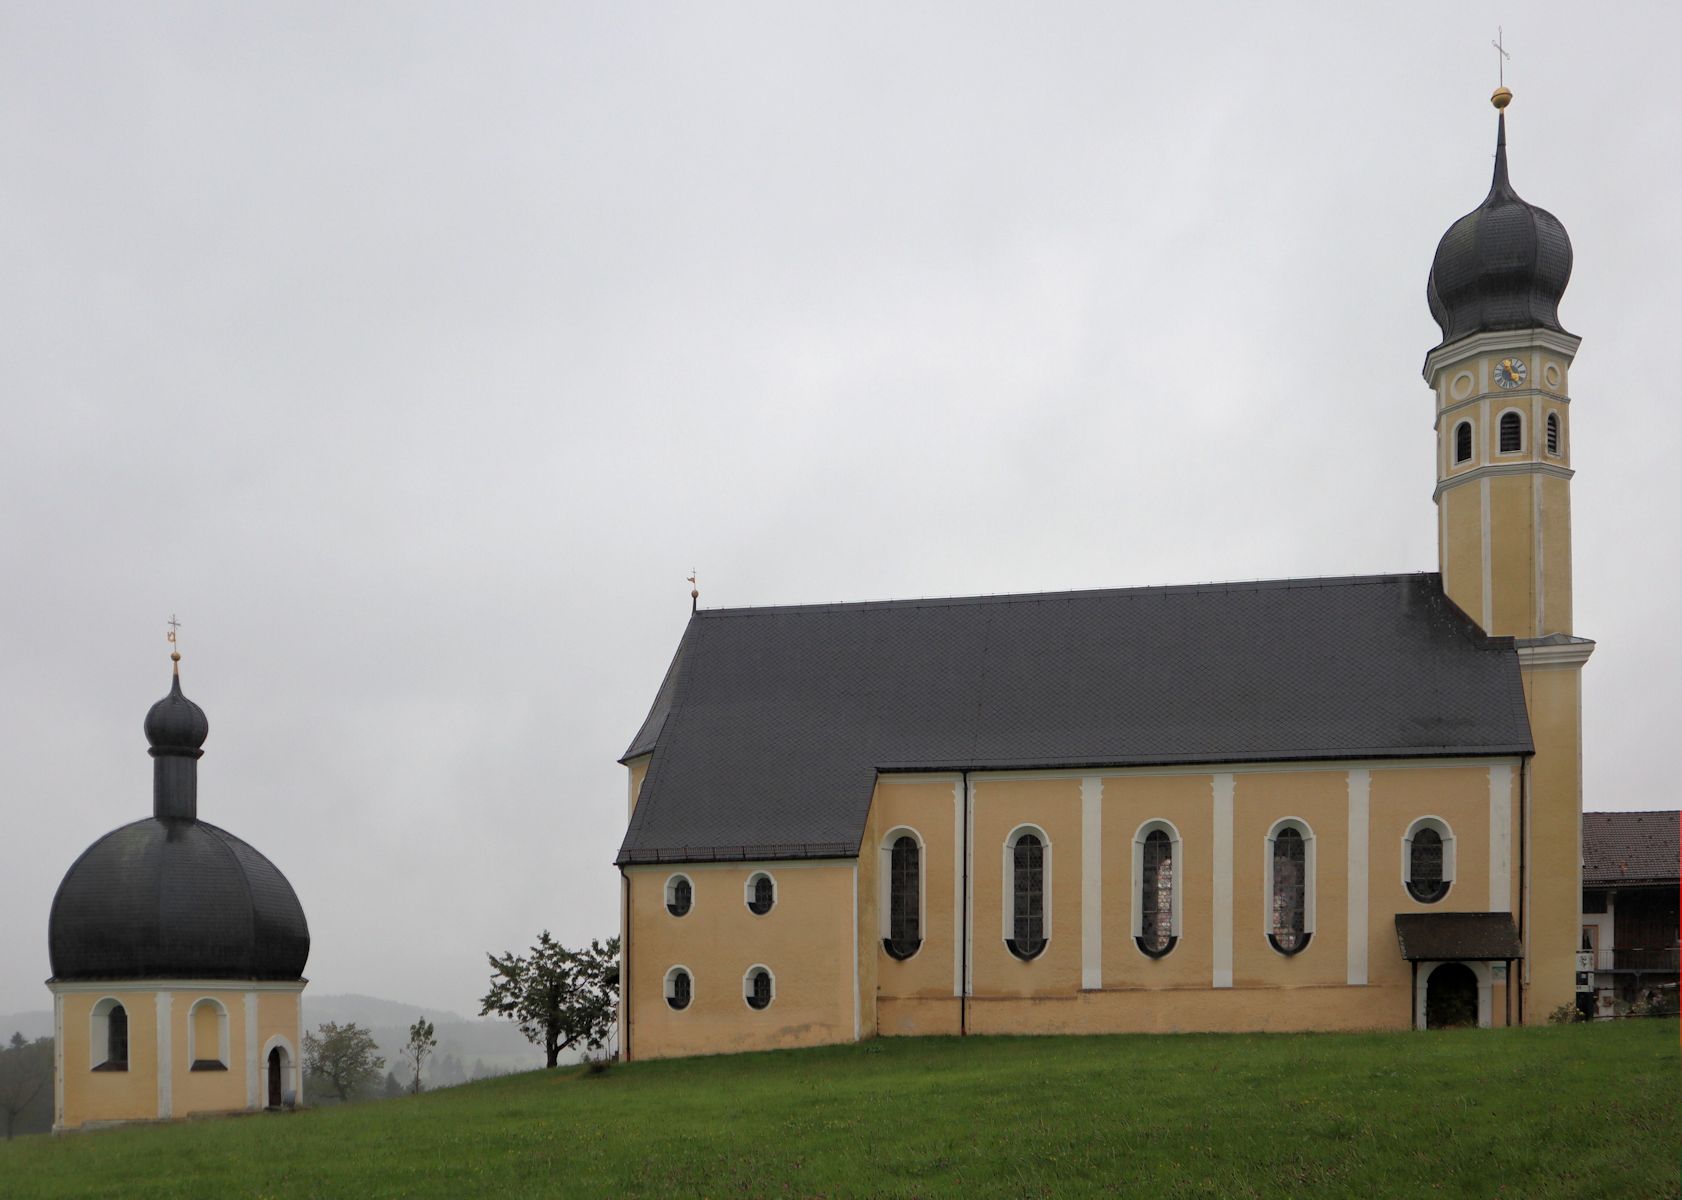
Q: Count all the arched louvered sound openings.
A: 3